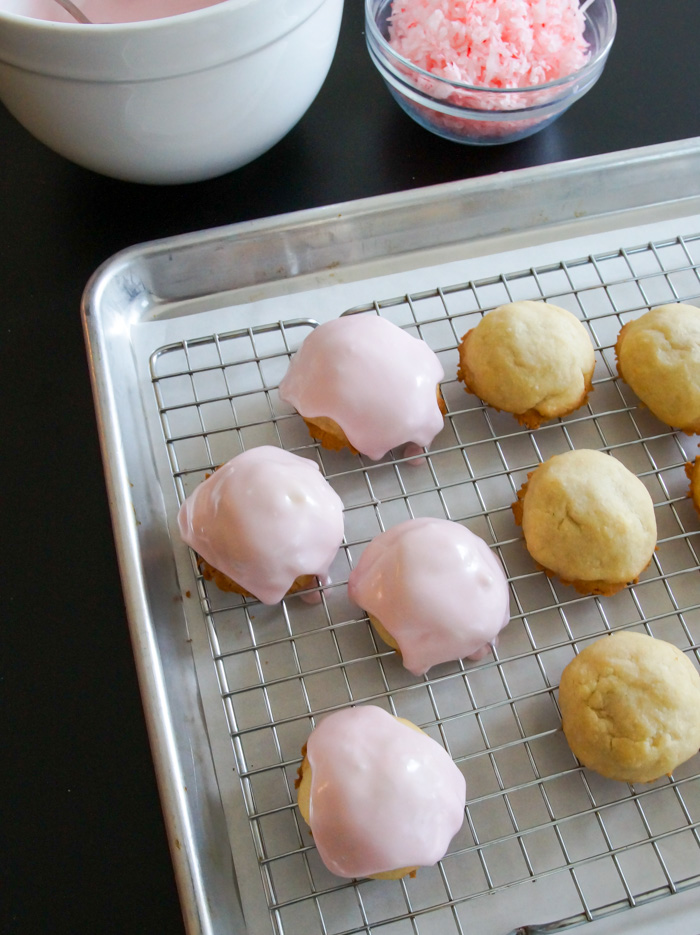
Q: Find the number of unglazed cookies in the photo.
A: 5